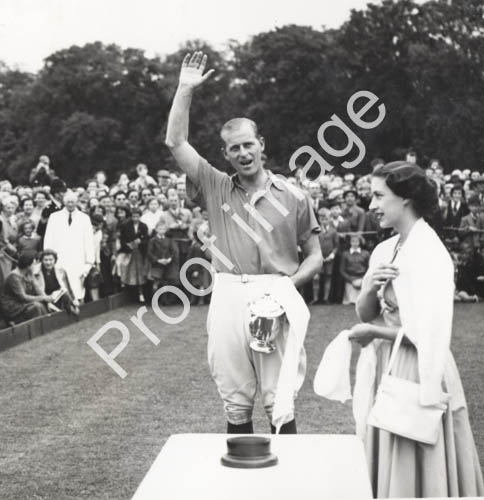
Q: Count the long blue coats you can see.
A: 0